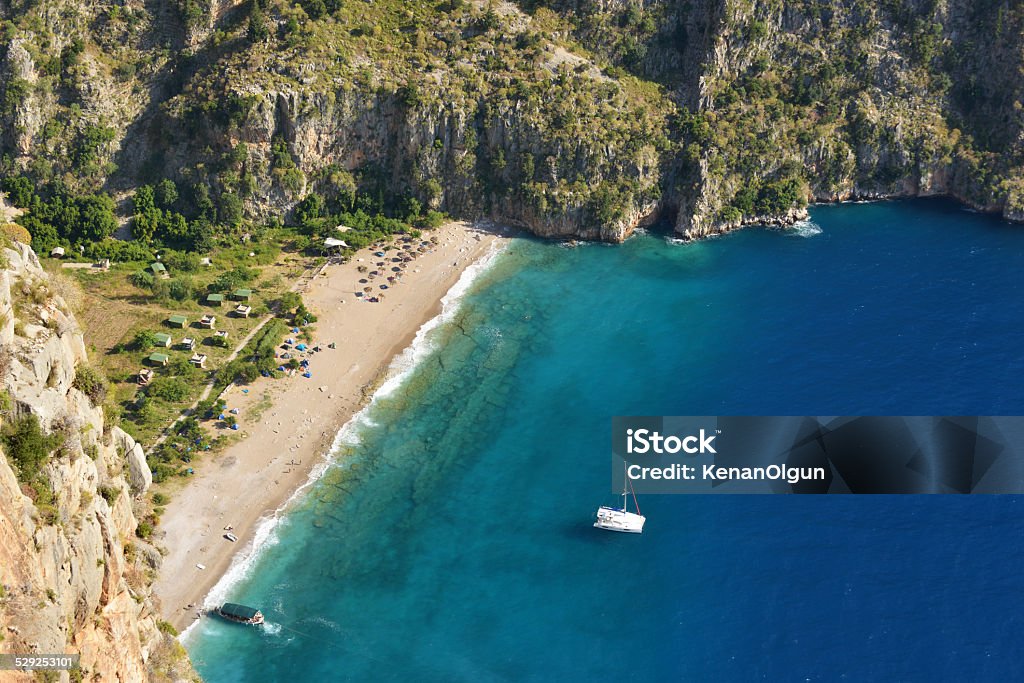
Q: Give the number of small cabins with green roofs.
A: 6